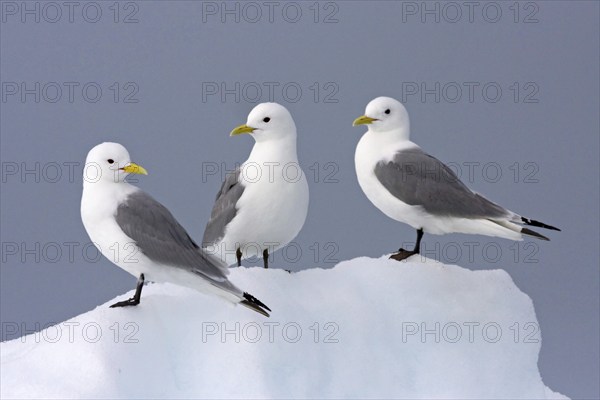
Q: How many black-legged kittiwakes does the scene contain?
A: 3